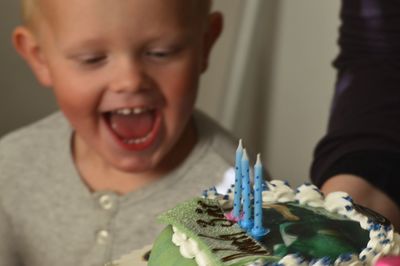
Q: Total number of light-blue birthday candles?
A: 3